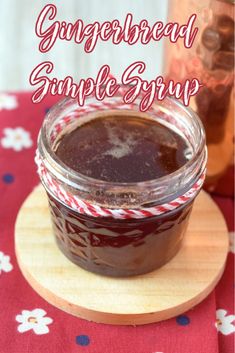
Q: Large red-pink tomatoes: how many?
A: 0